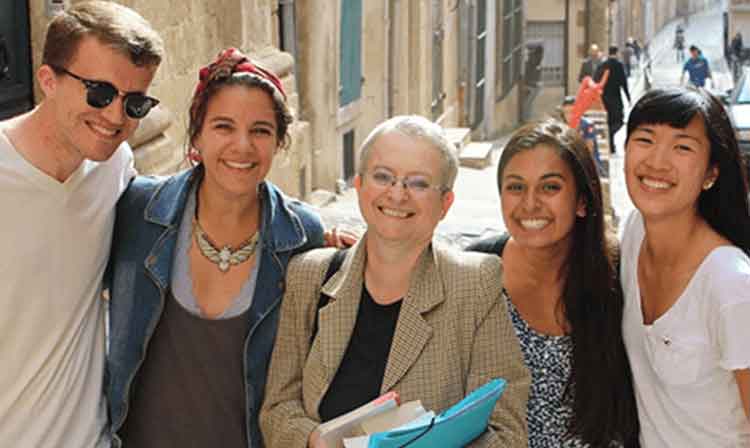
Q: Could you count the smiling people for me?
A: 5